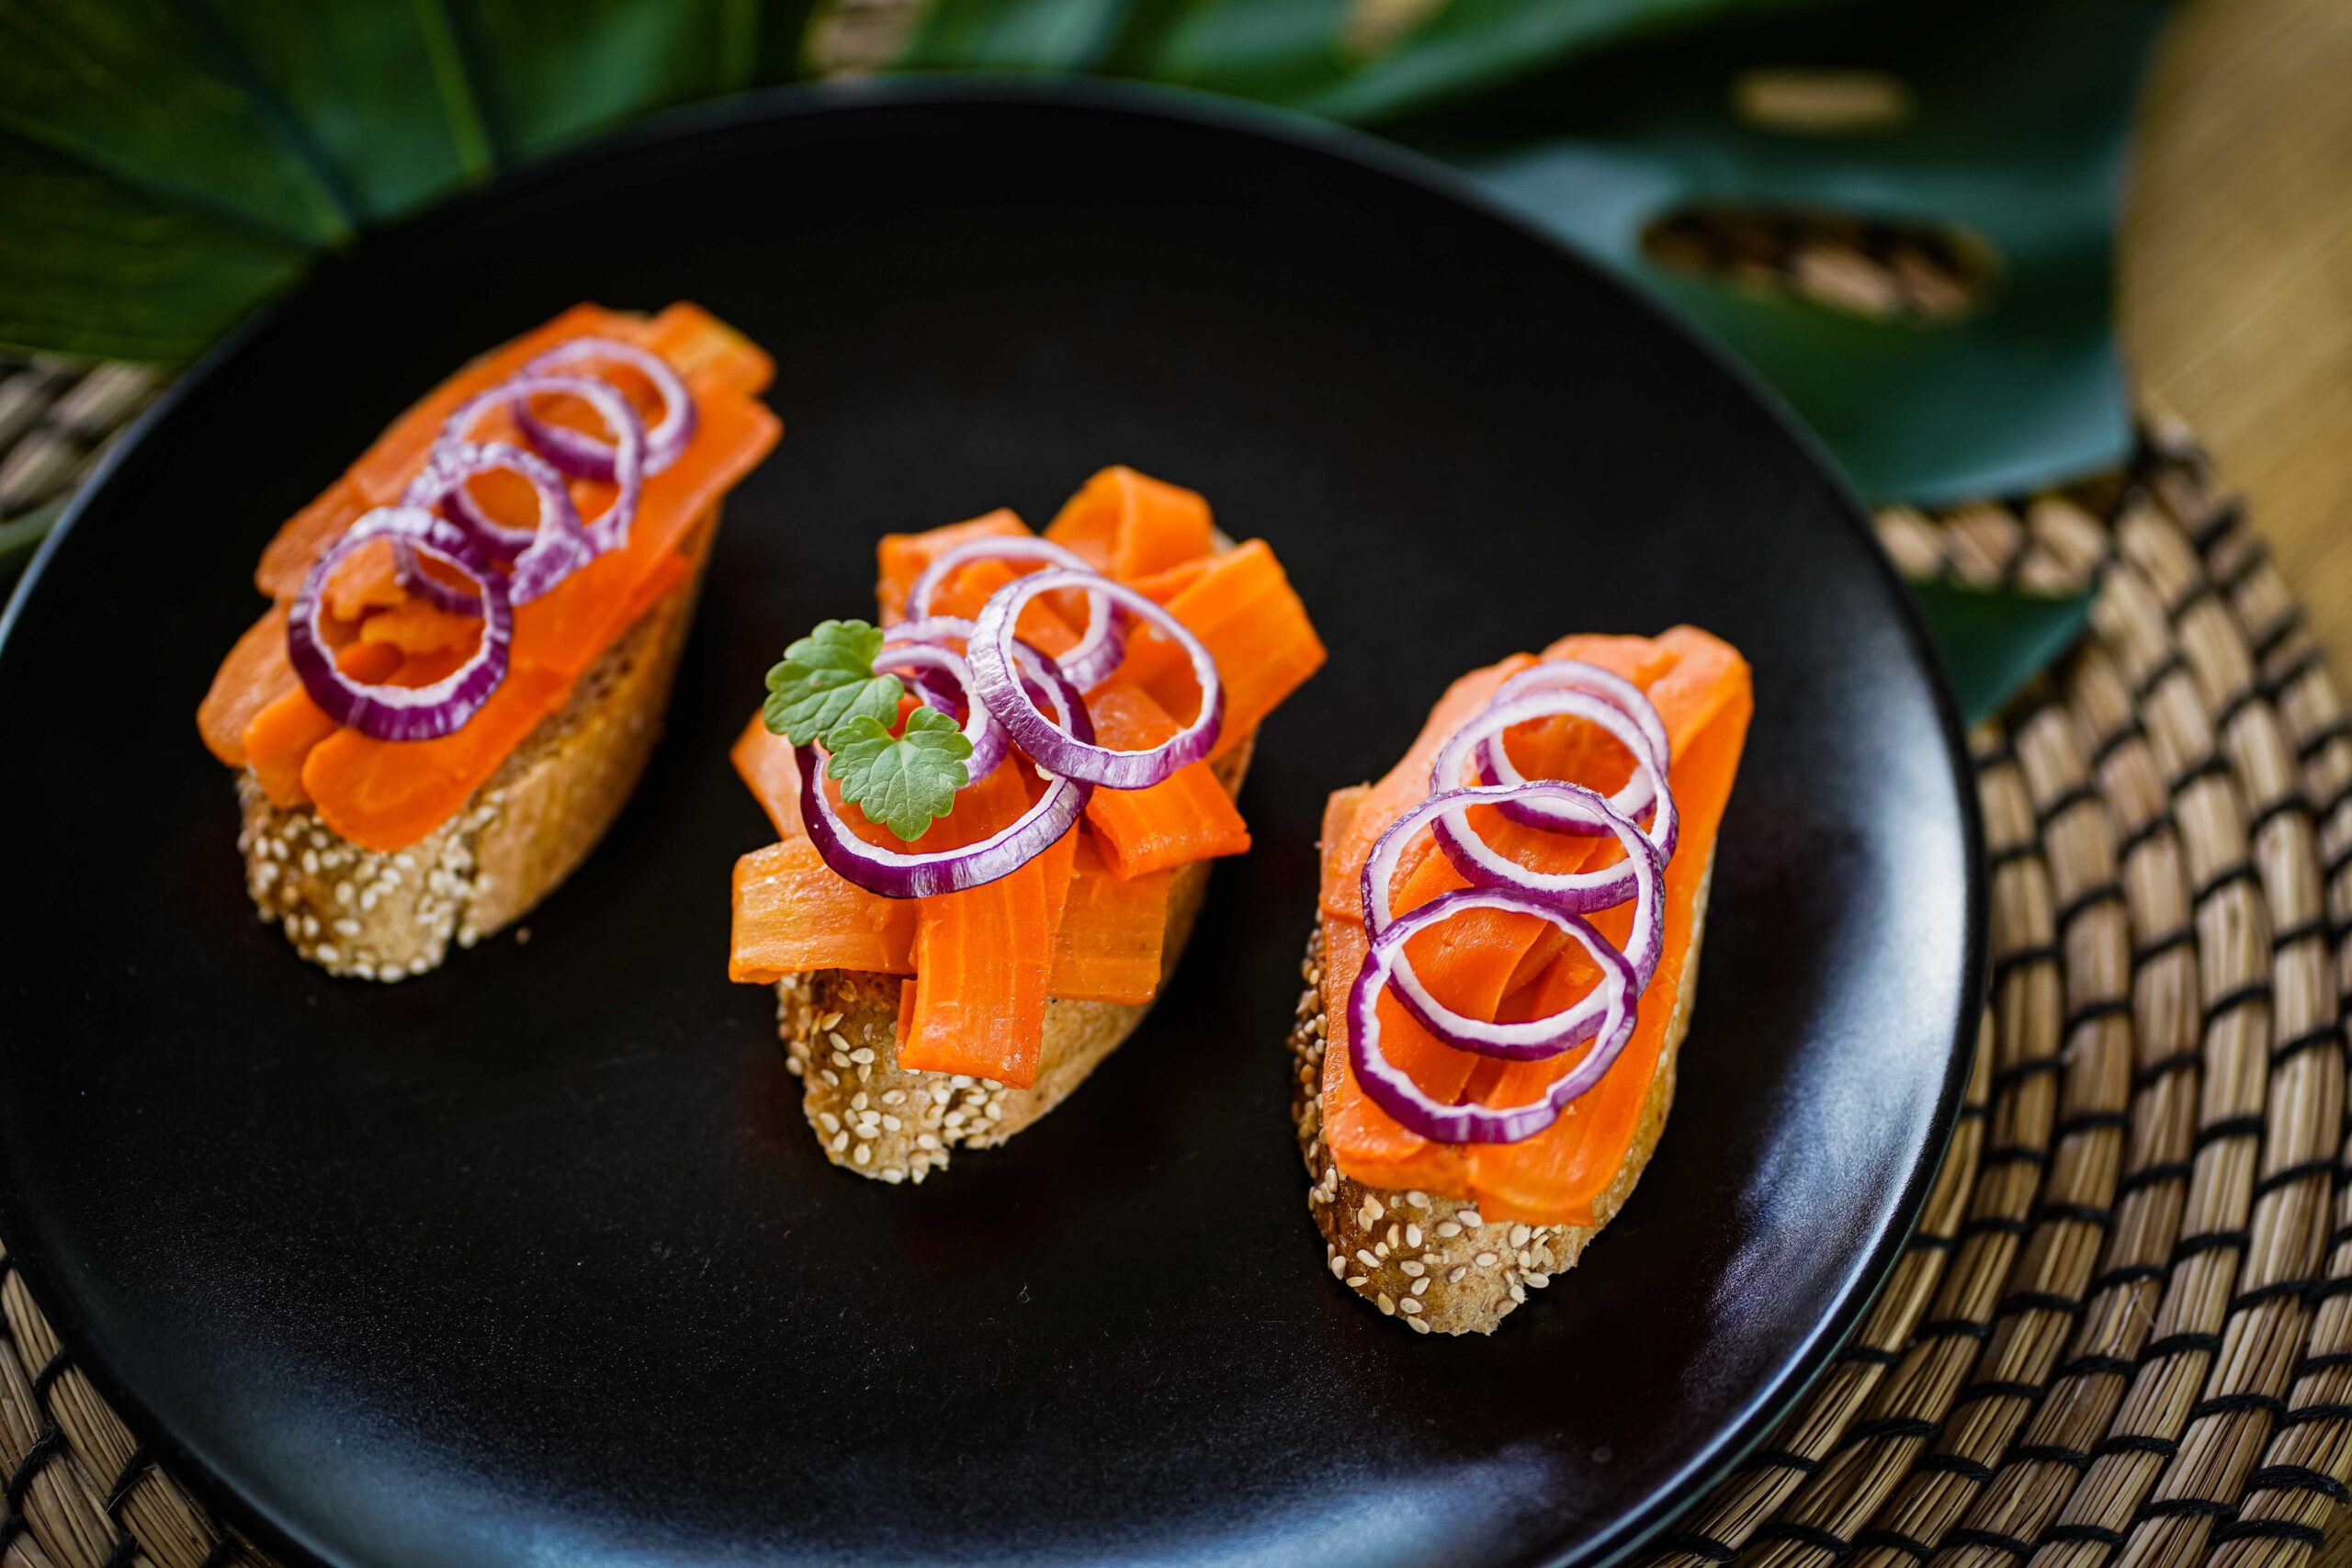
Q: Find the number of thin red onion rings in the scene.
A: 12